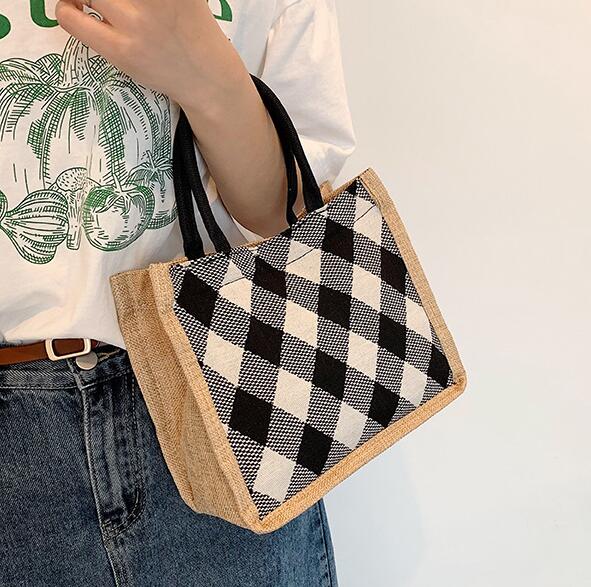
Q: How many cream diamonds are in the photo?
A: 12